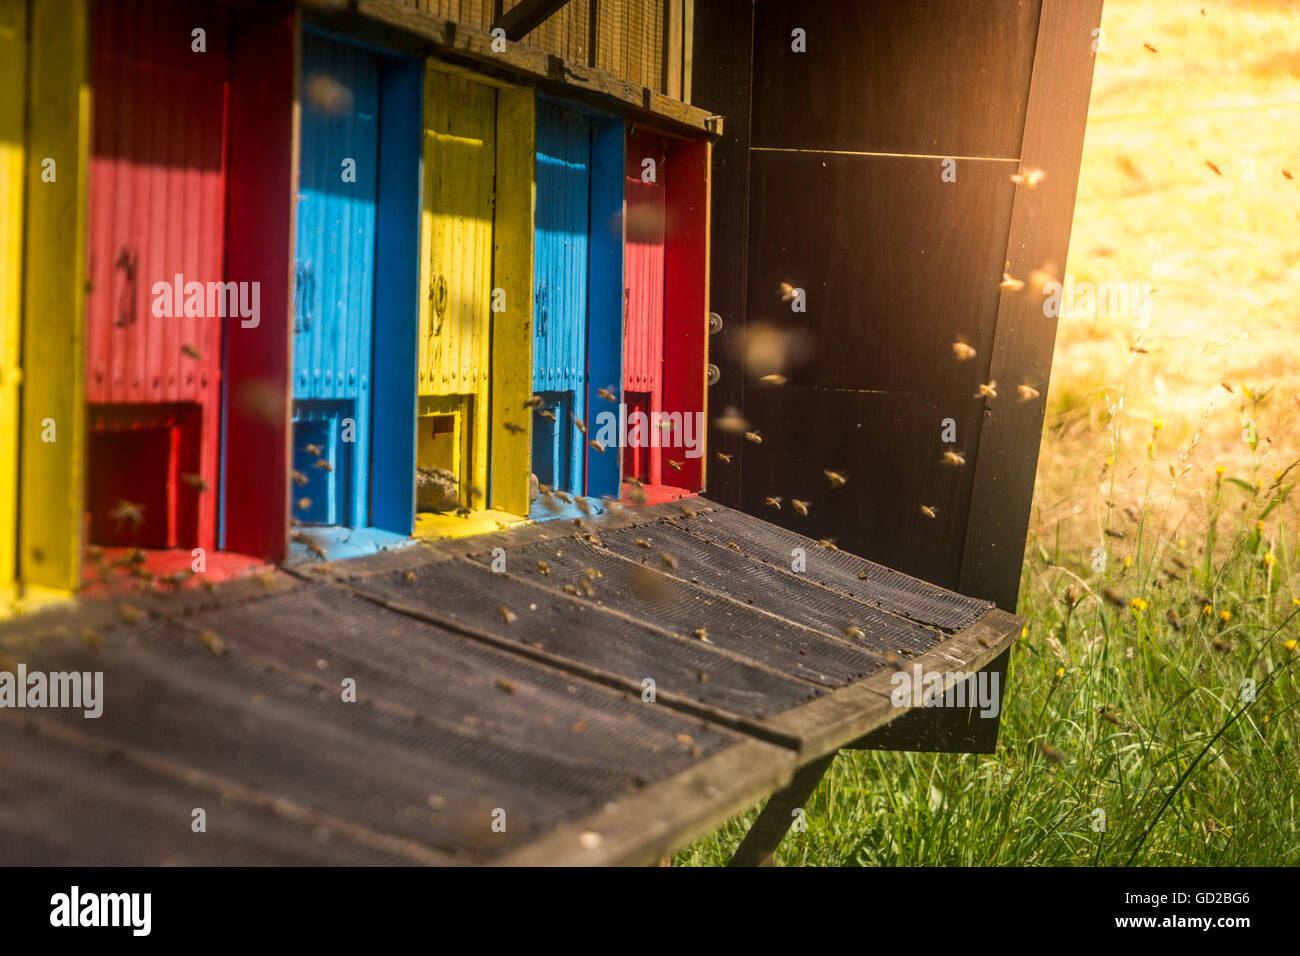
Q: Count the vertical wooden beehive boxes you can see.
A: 6